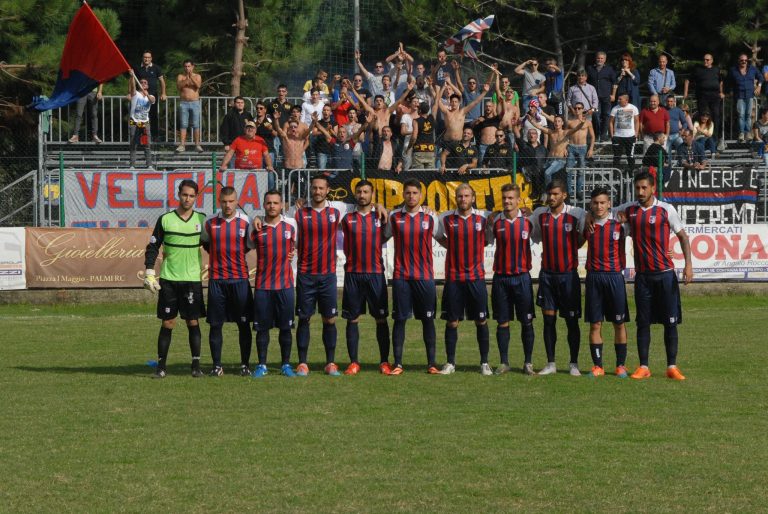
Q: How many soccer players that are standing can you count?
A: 11